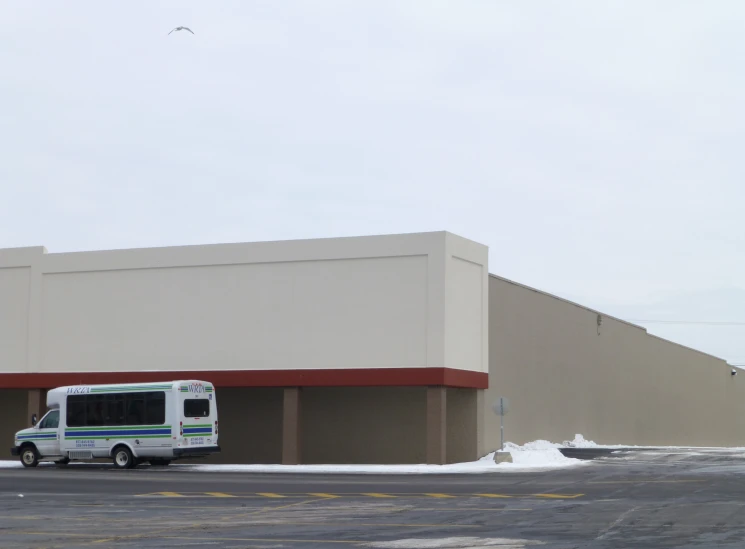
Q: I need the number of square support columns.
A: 3